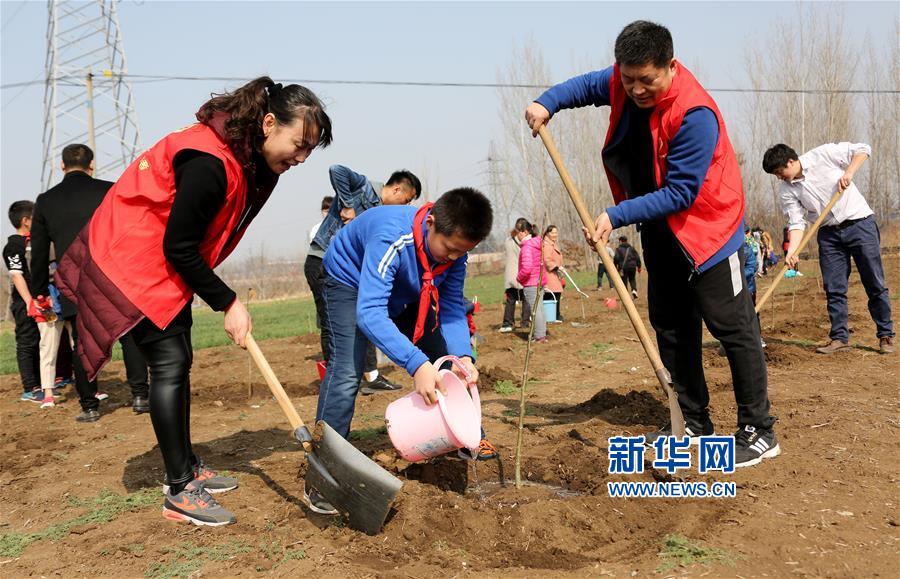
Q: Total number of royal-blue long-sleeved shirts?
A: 2